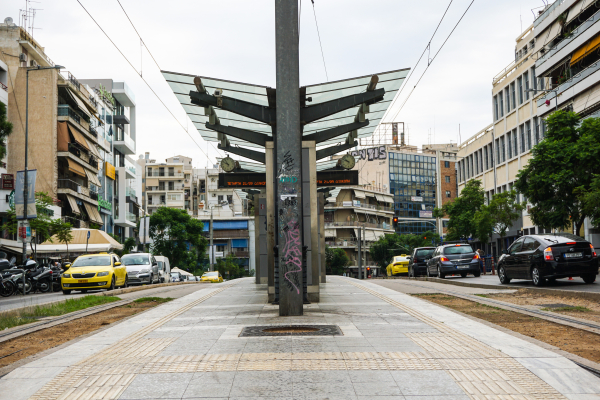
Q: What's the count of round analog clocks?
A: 2